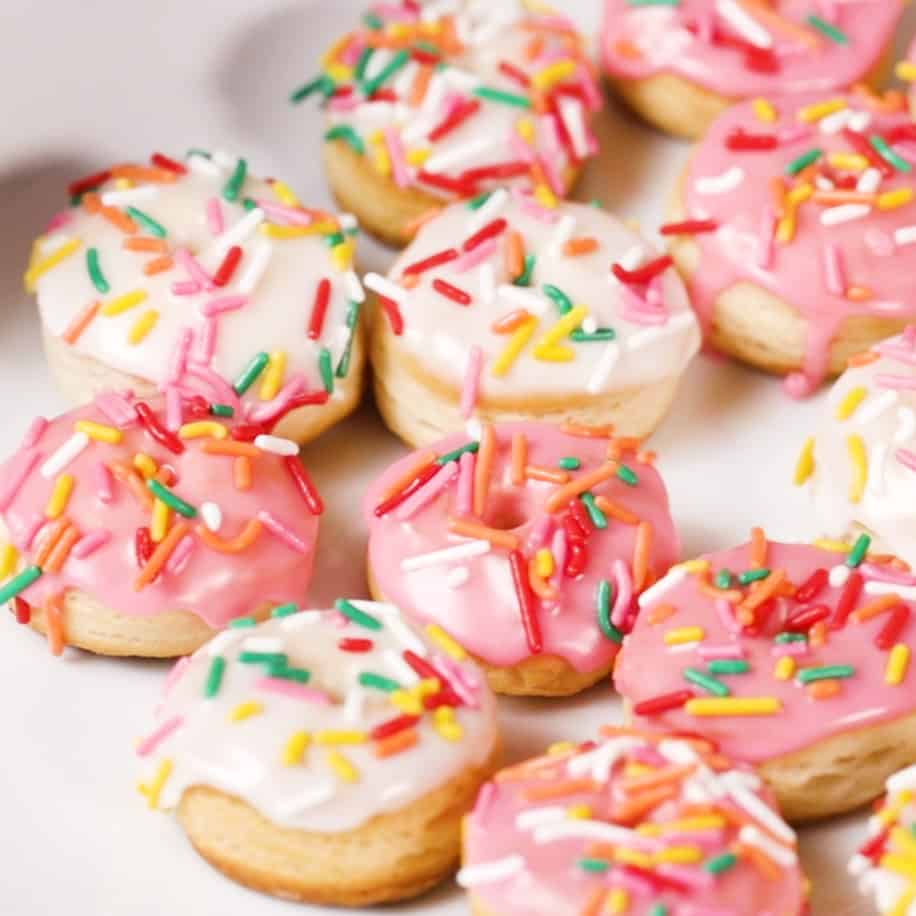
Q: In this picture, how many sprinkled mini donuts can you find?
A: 12